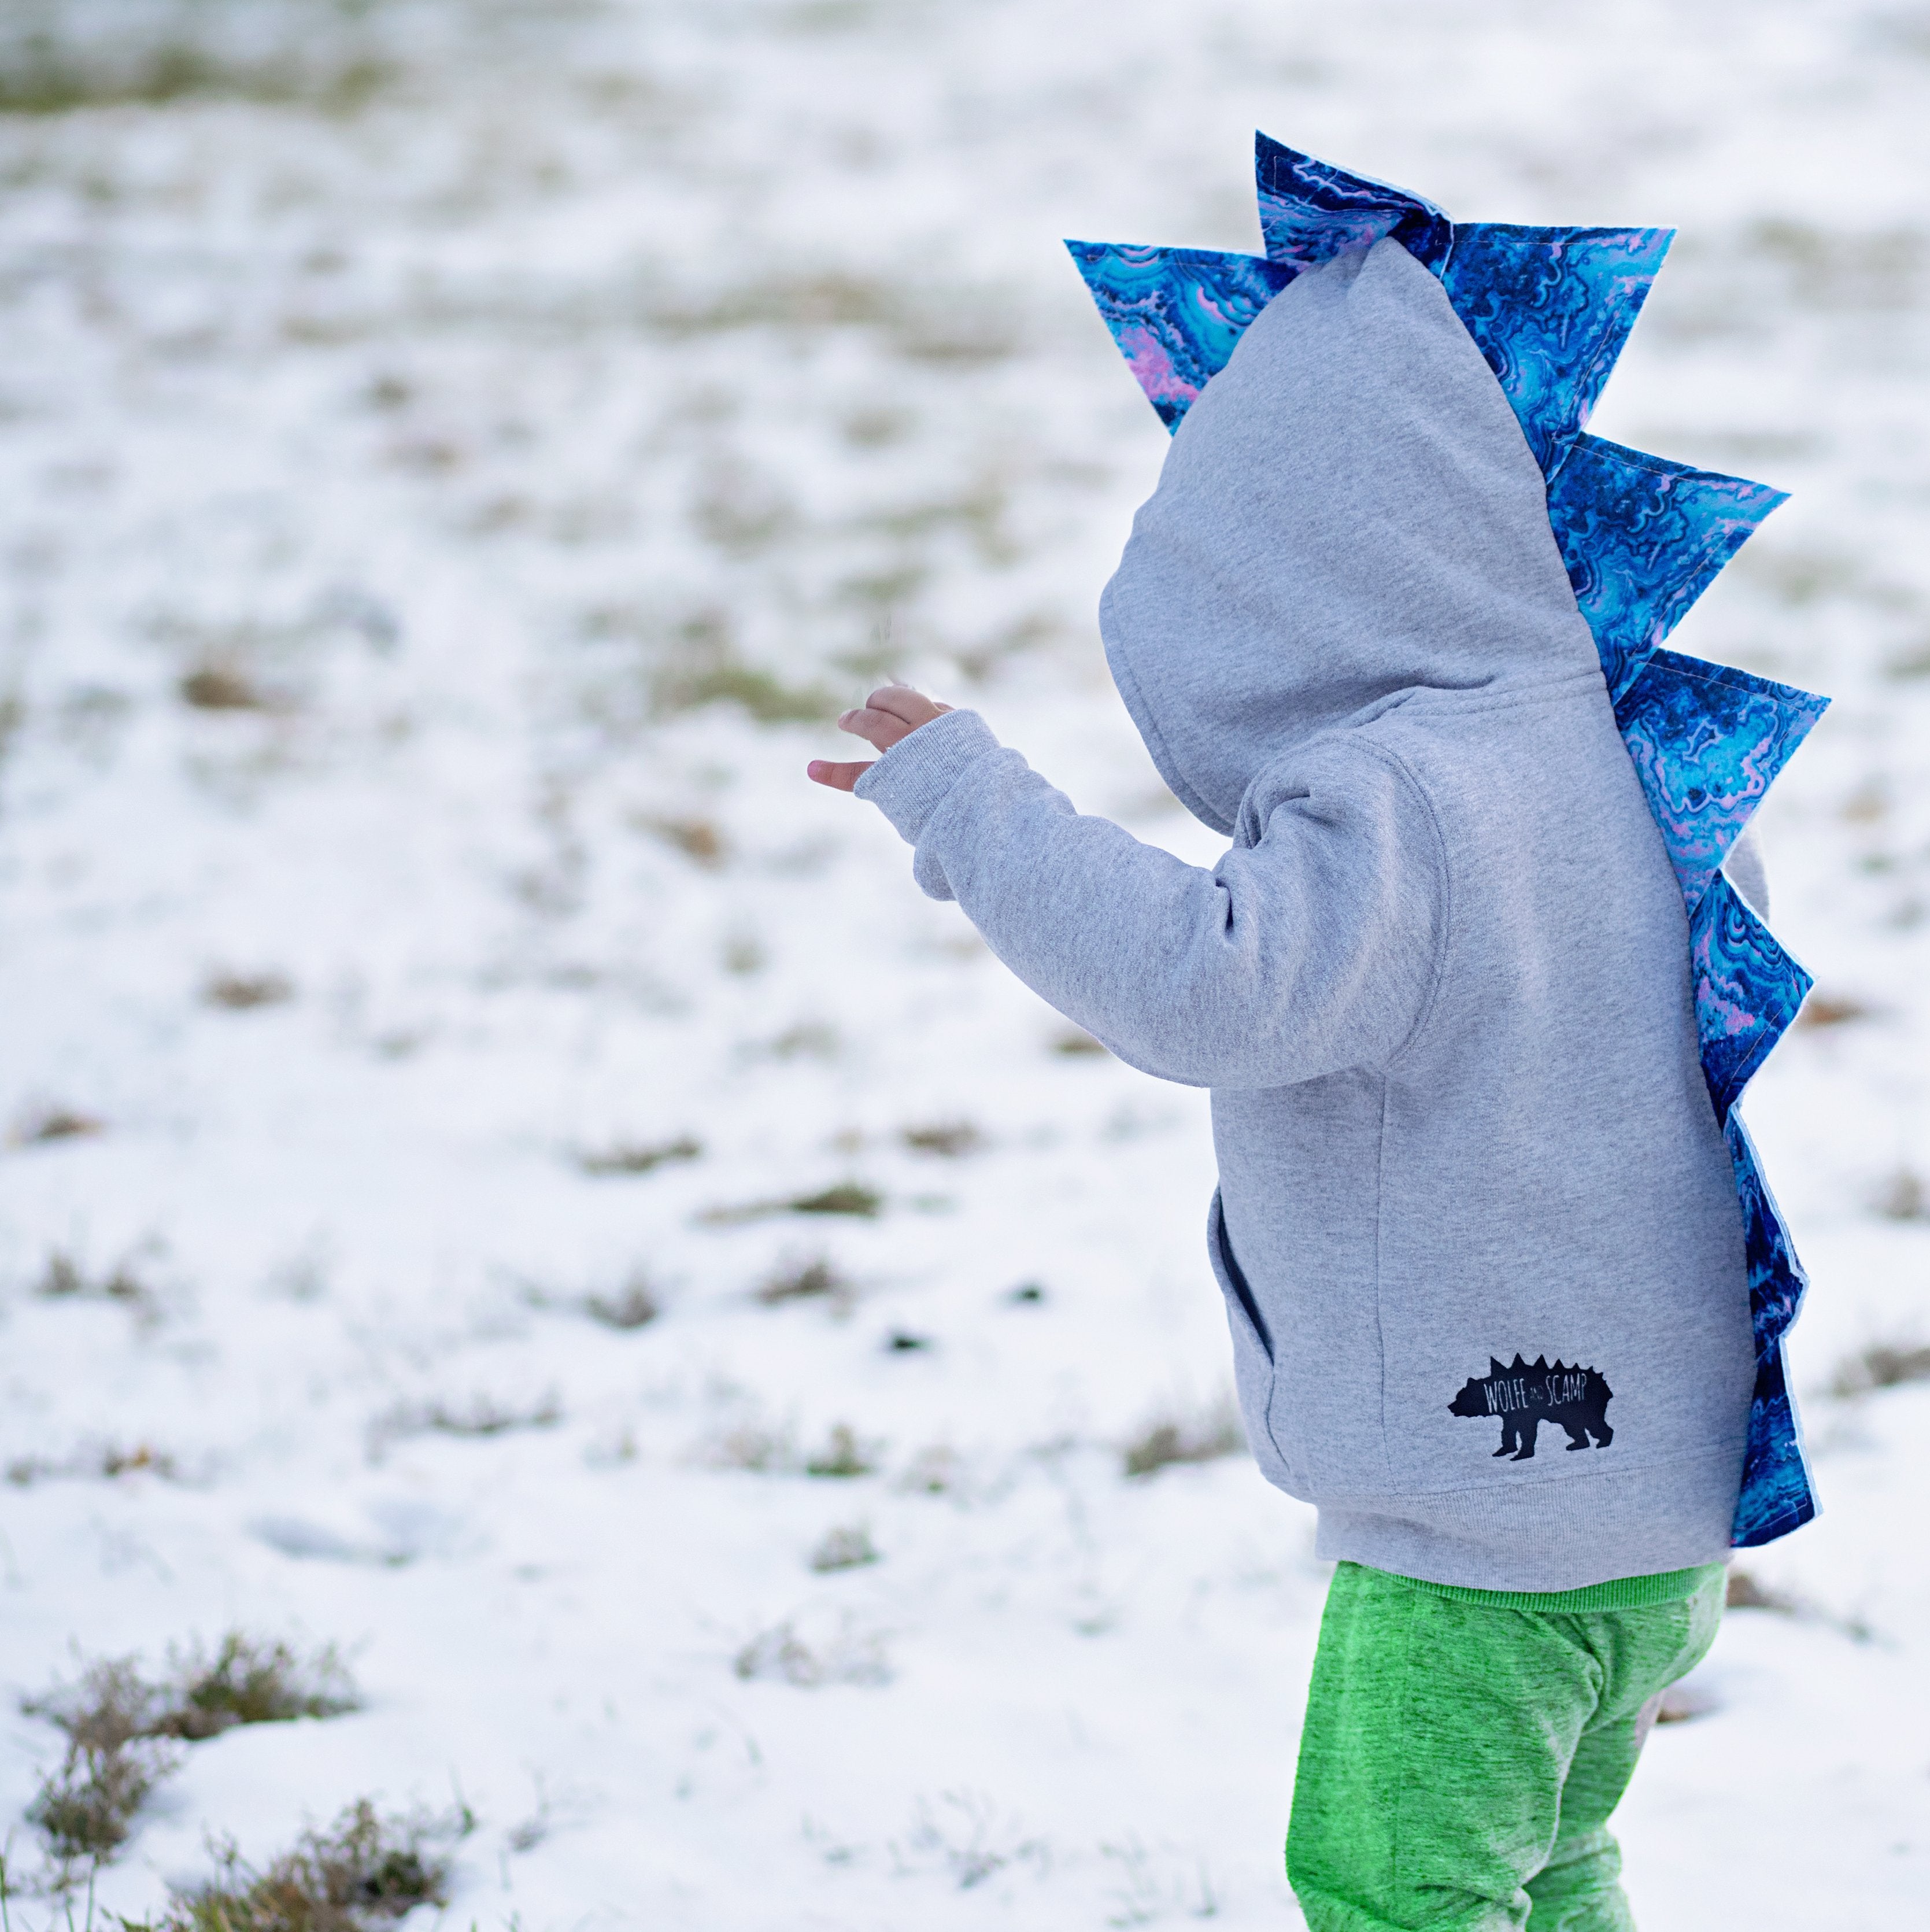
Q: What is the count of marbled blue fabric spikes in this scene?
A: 8